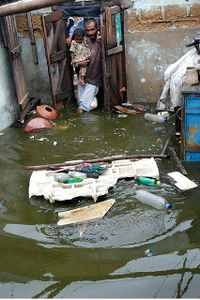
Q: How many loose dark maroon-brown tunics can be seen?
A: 1